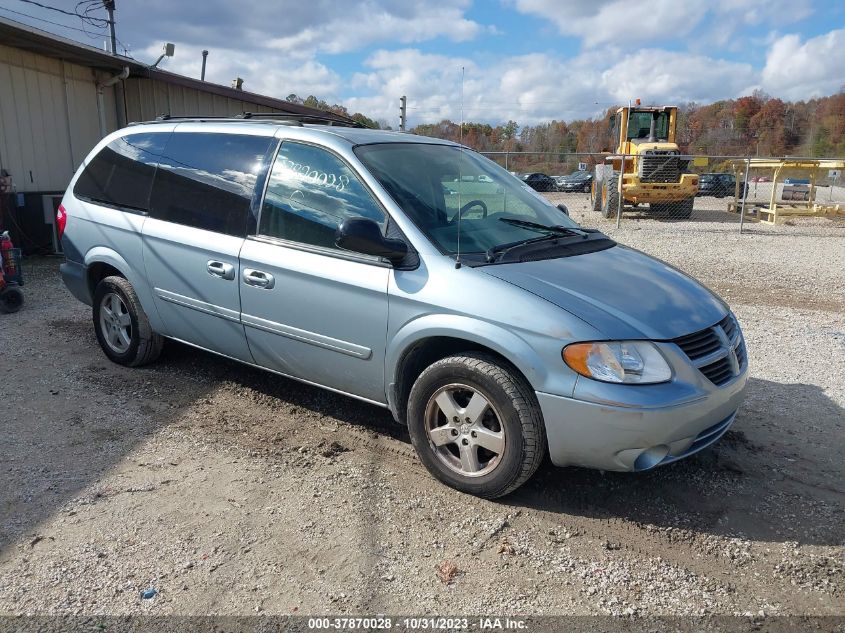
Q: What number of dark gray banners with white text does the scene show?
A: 1